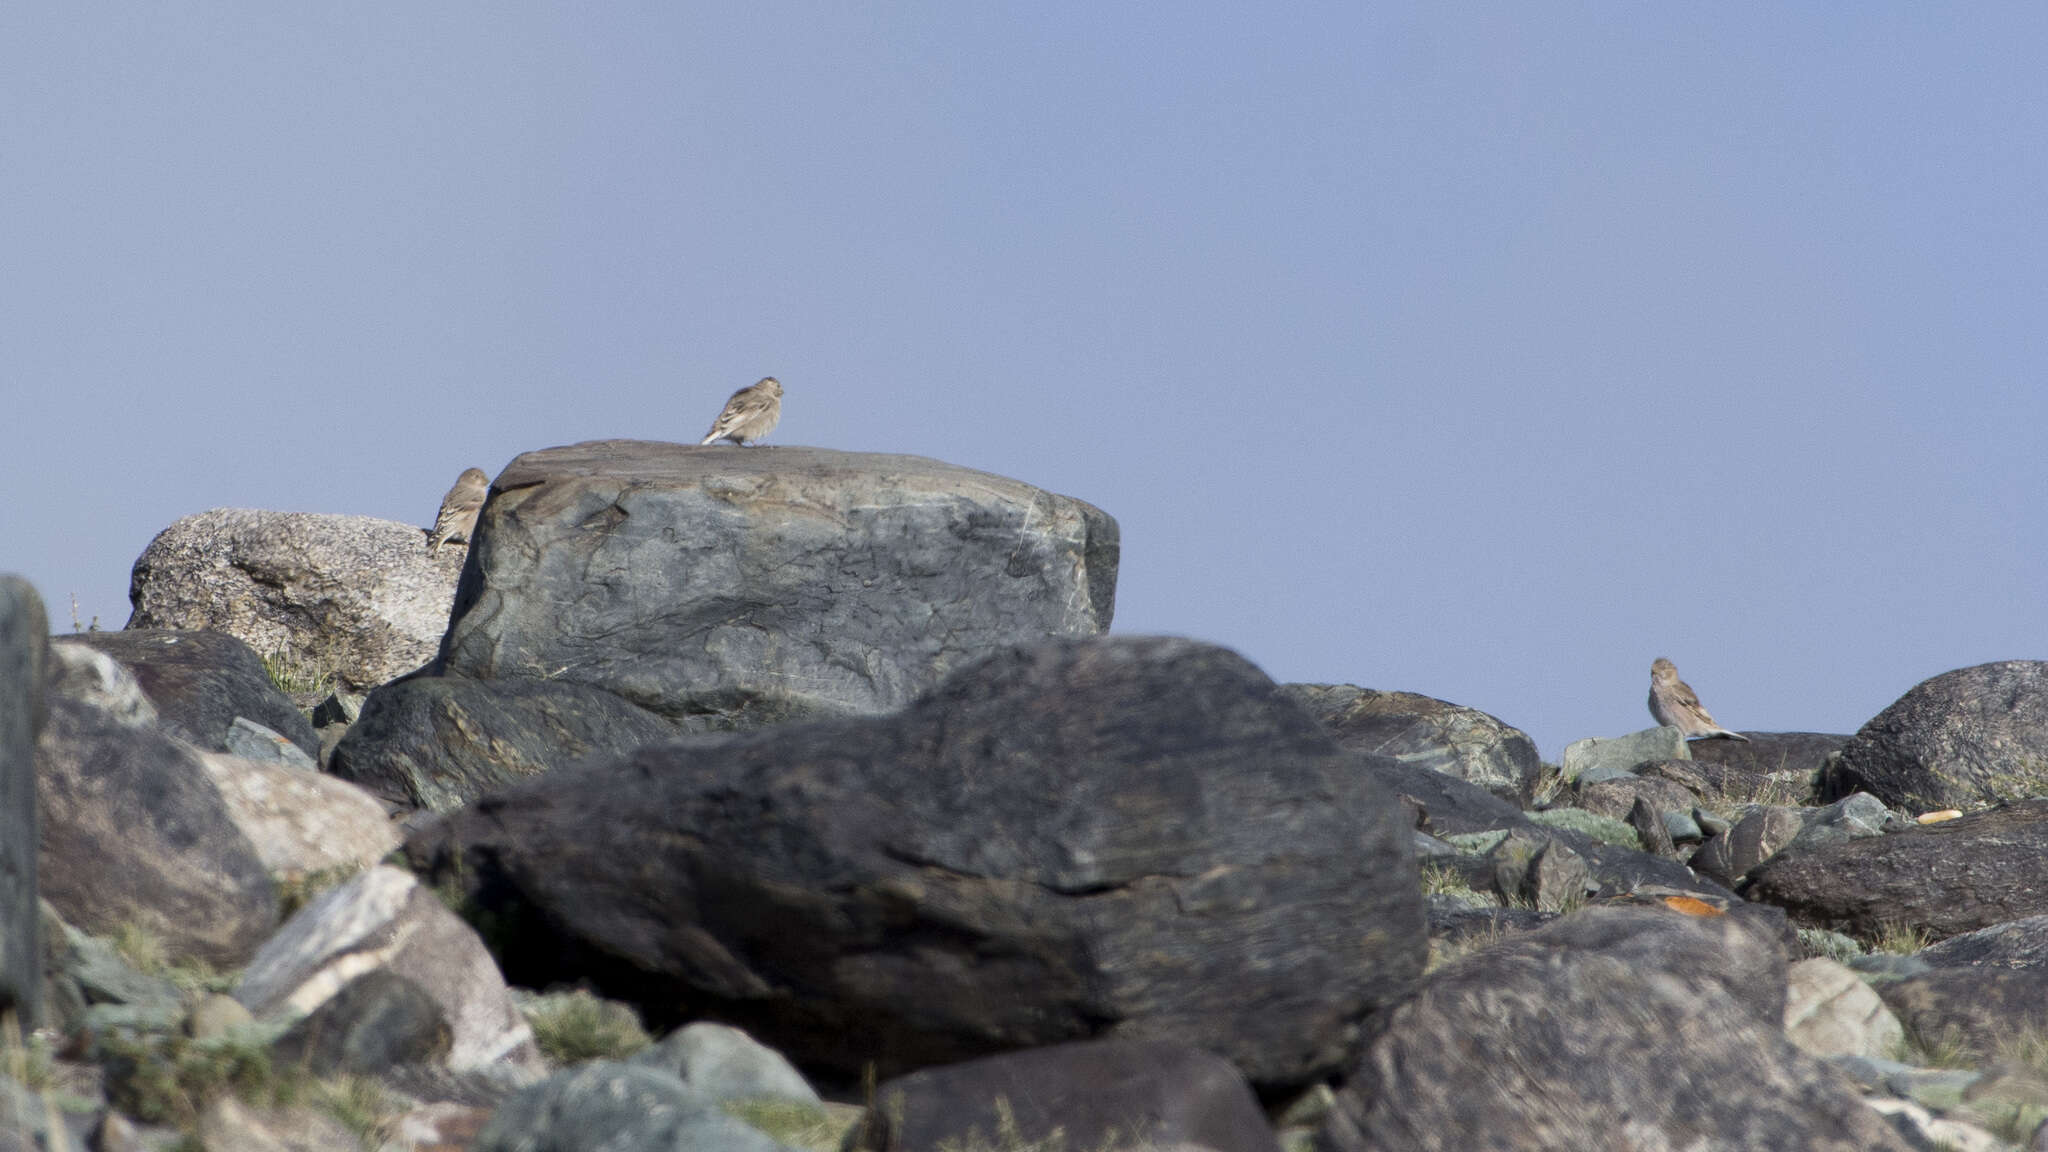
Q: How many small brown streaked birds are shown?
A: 3